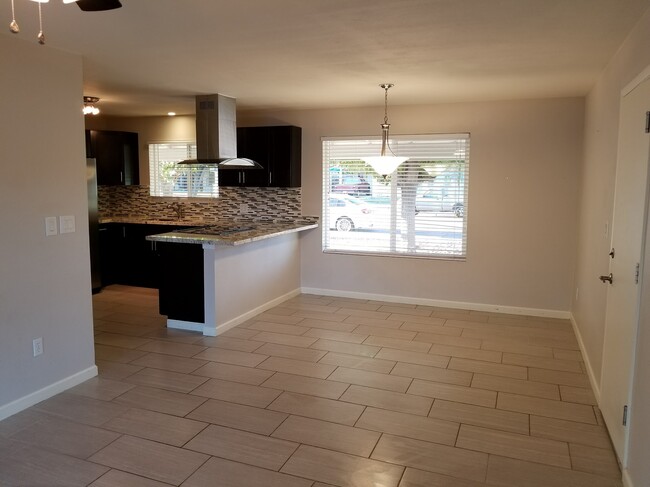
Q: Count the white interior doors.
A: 1